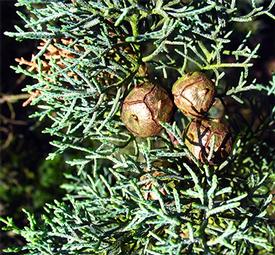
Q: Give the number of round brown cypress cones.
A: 3